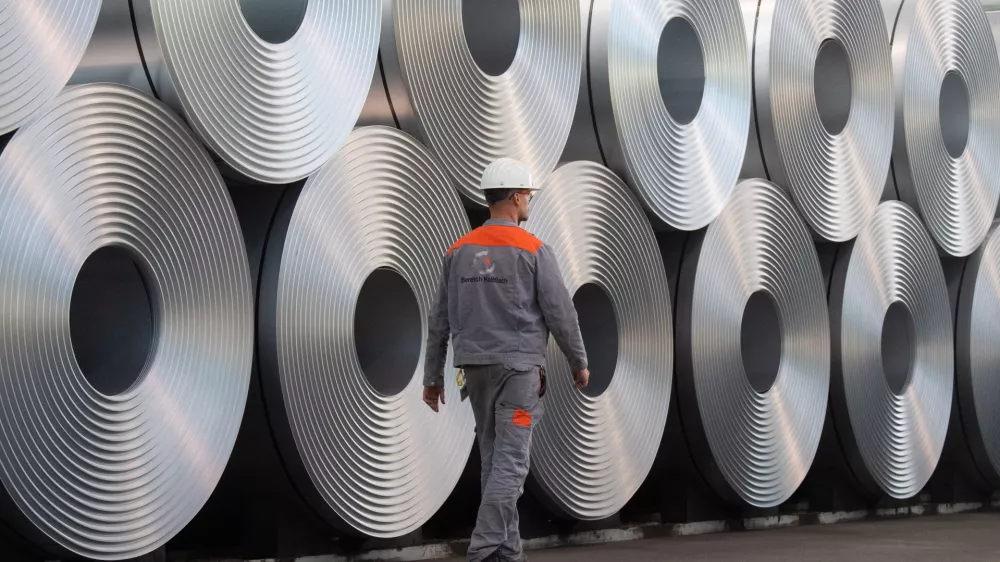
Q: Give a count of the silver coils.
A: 12